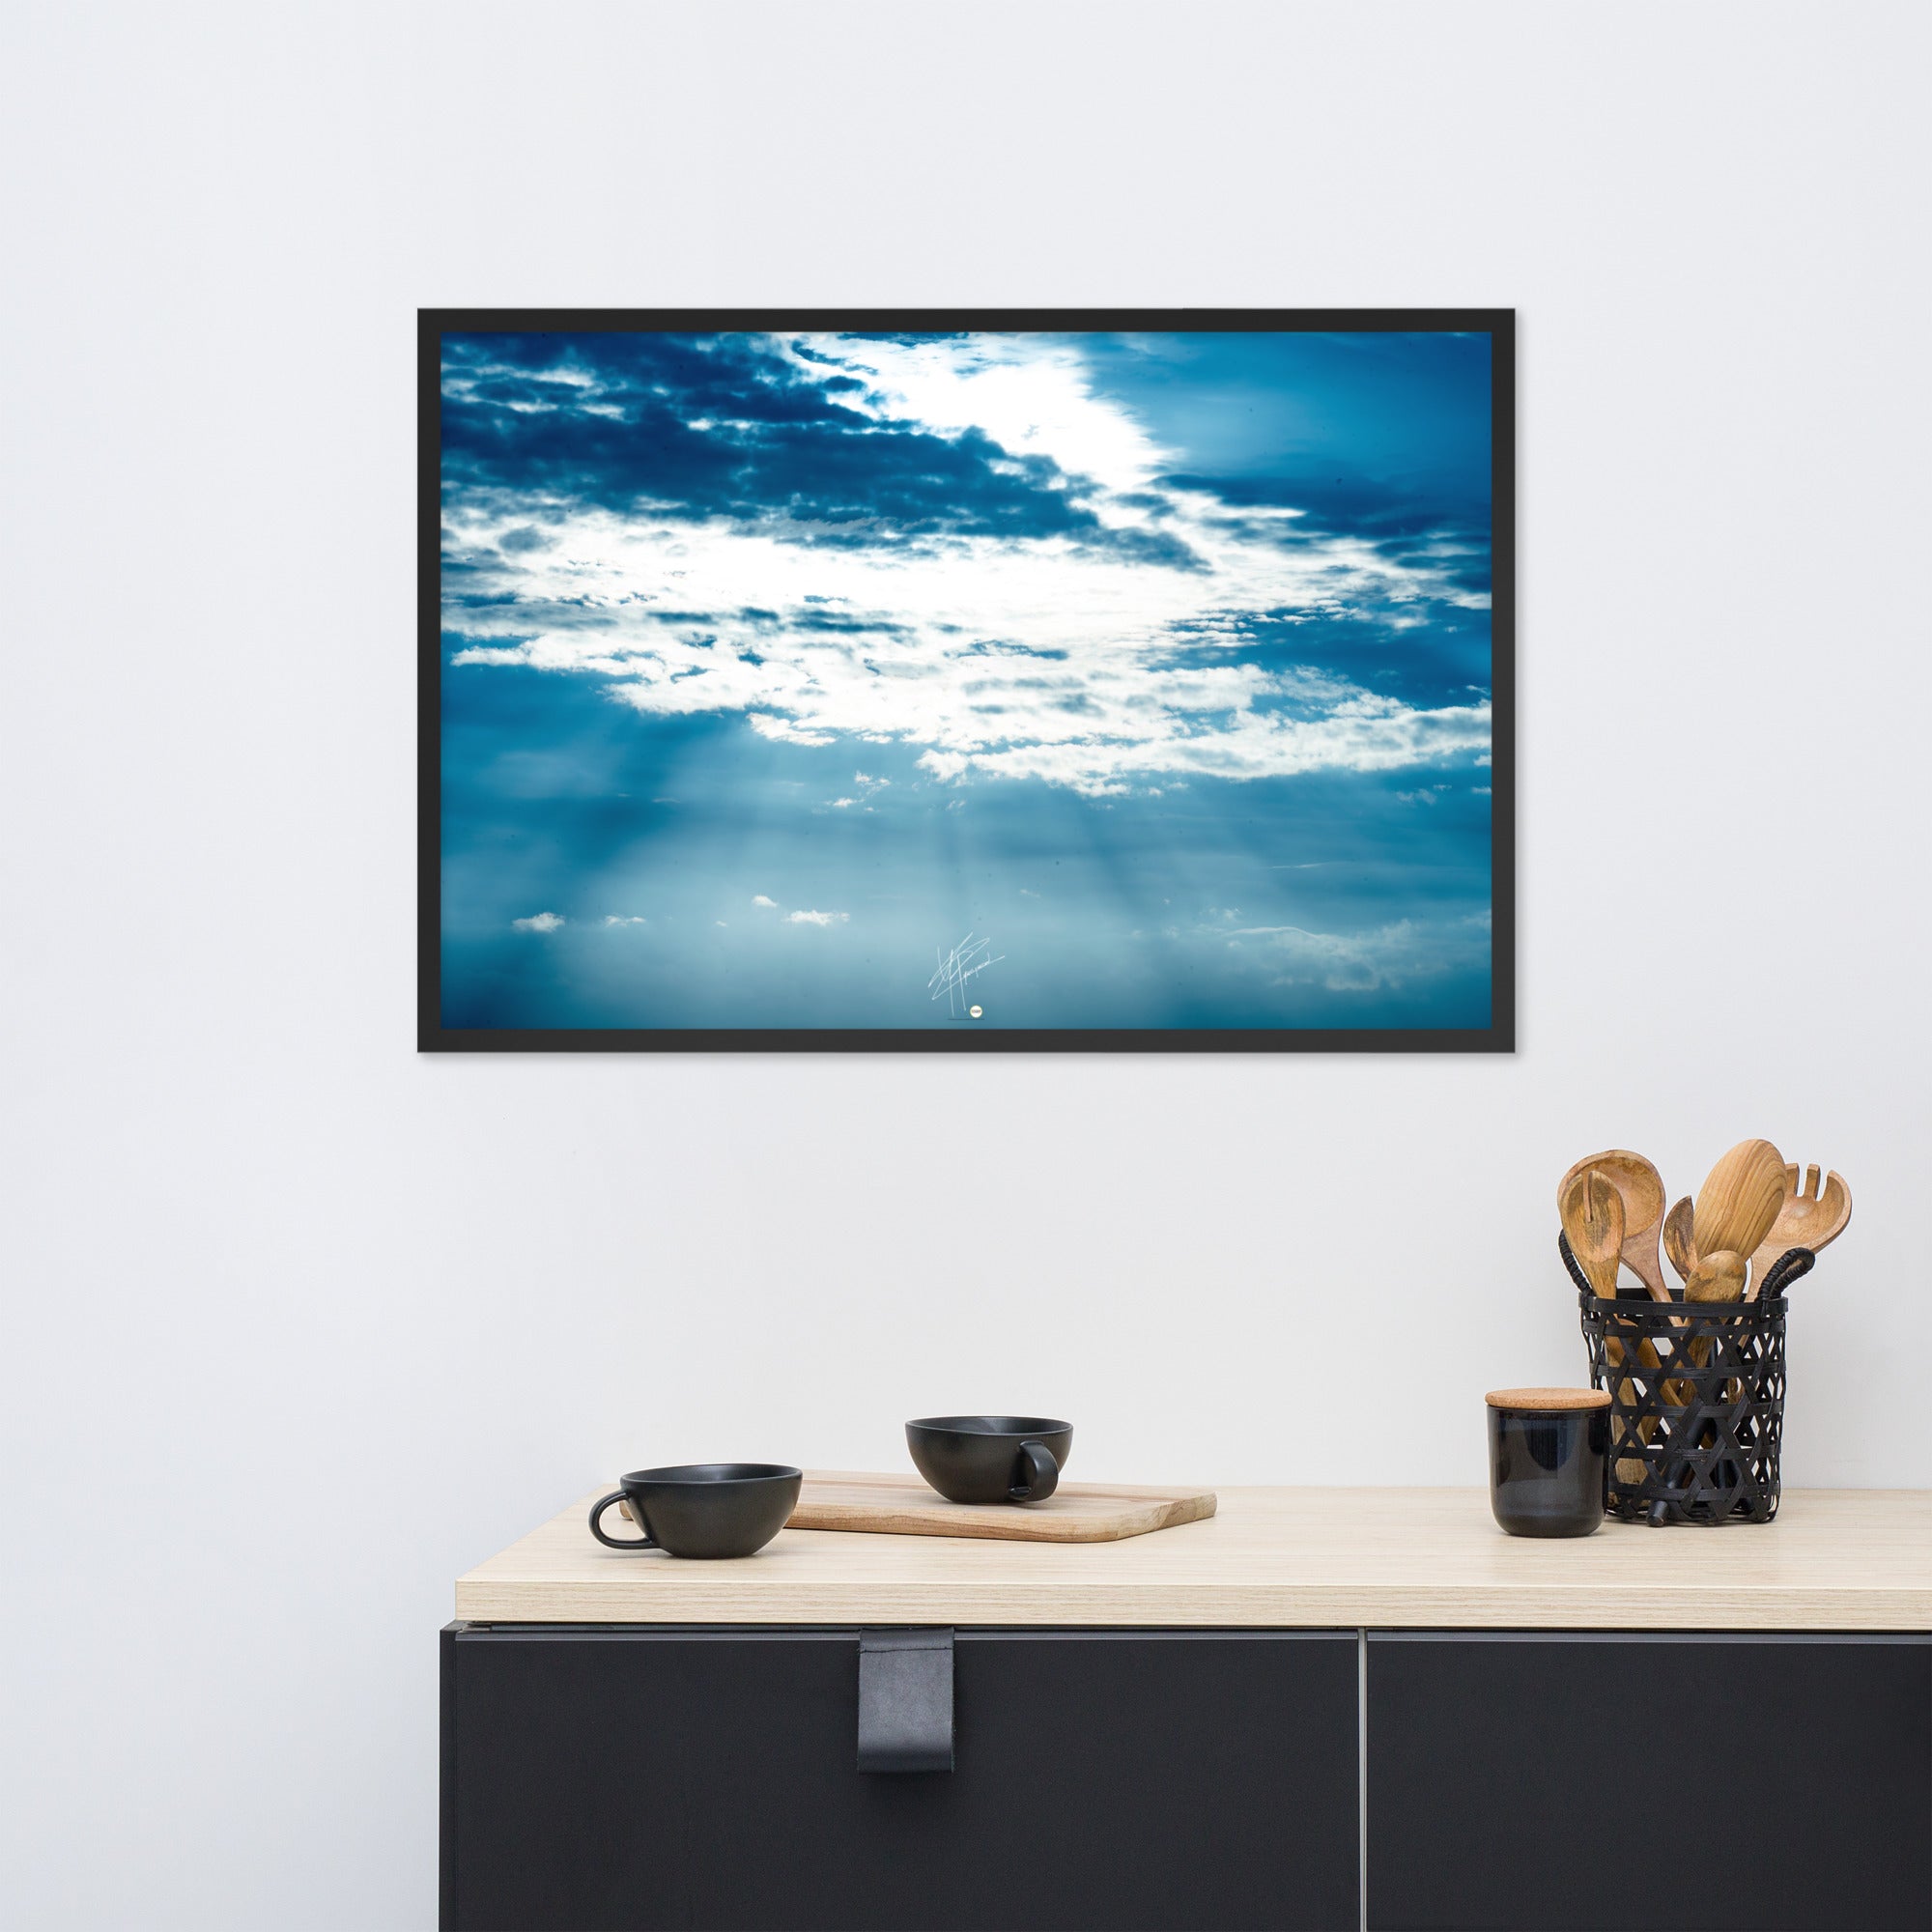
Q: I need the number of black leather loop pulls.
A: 1